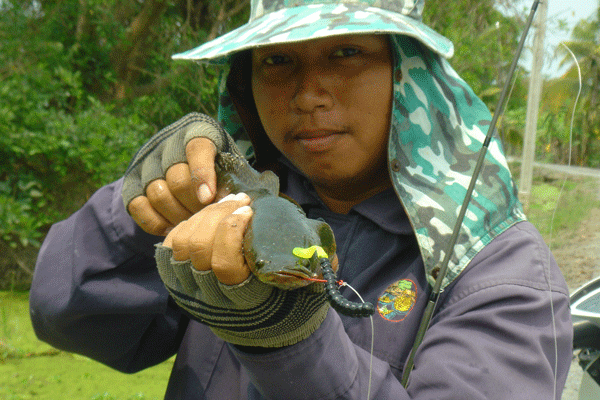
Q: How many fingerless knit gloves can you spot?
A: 2